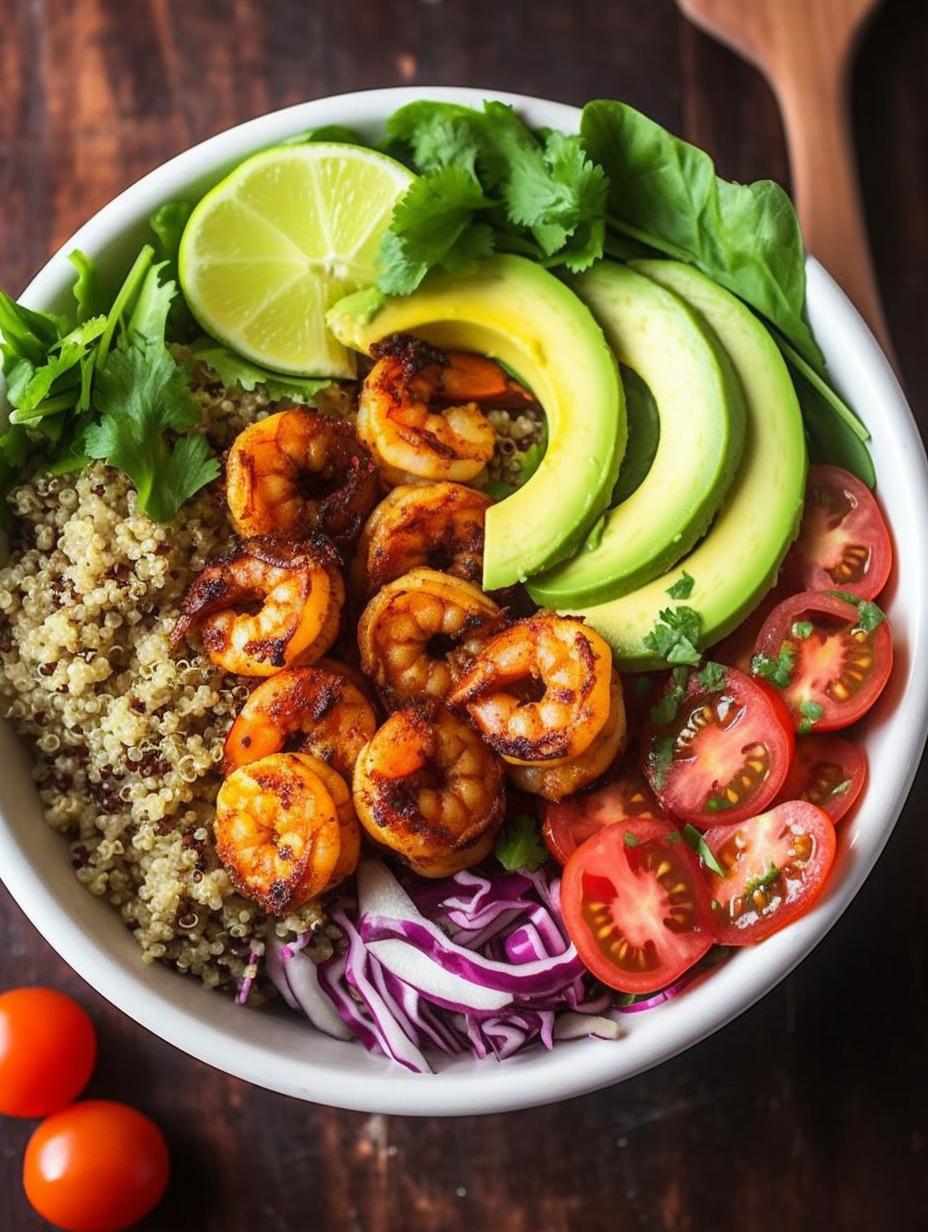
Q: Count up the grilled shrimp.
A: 9